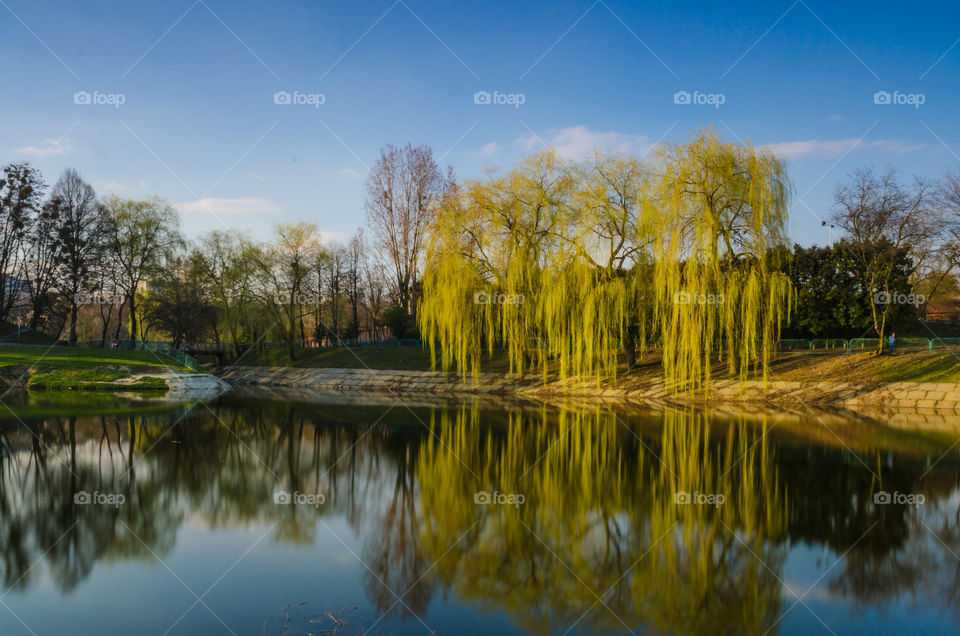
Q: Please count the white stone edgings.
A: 2